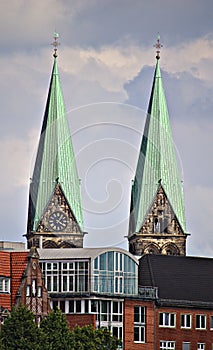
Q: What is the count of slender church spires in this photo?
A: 2